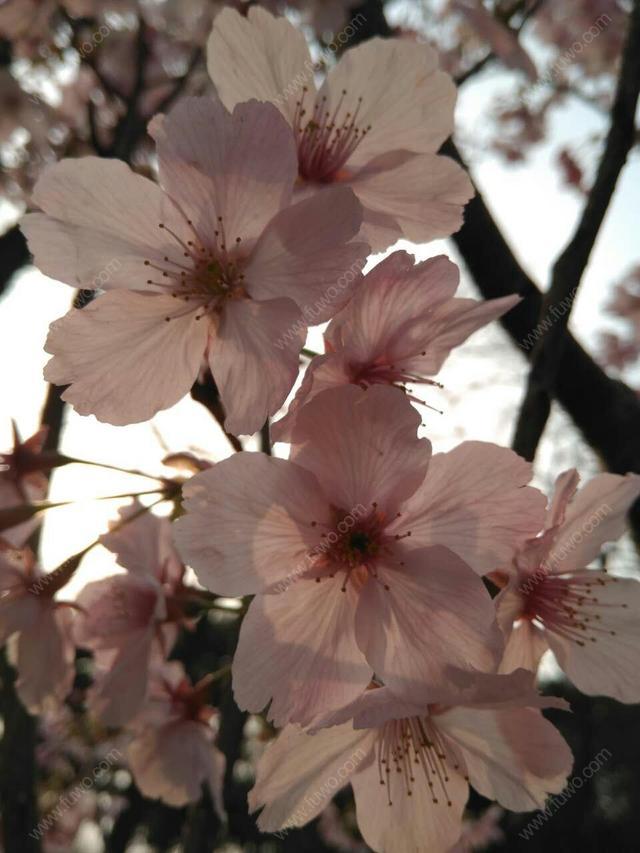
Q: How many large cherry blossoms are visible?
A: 6